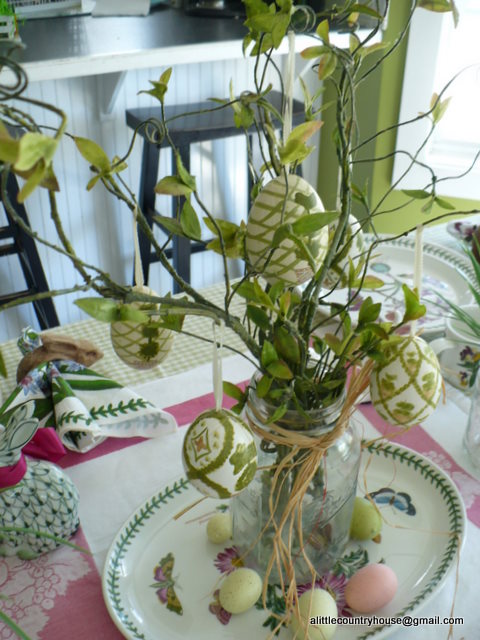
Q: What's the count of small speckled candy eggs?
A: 5